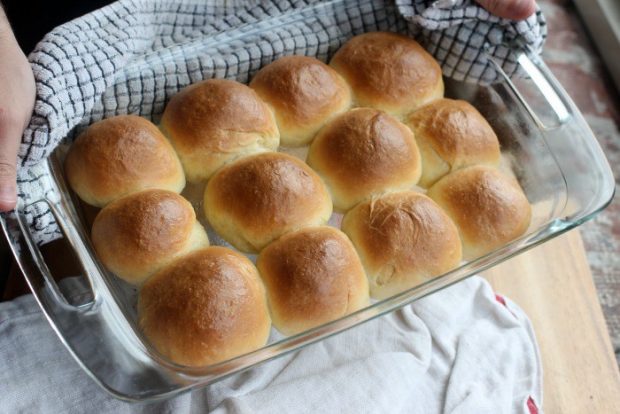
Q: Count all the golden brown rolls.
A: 12